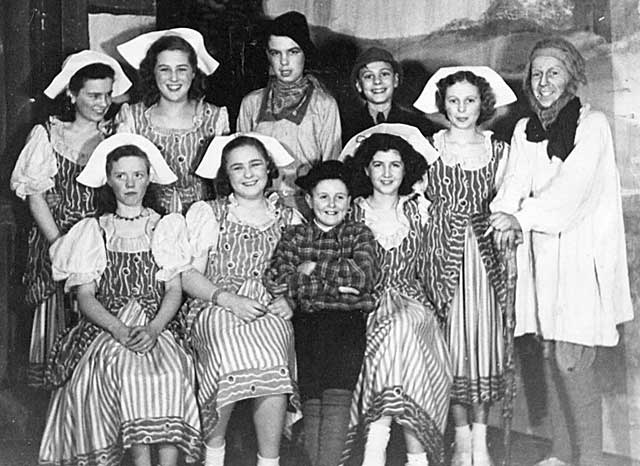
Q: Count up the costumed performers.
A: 10